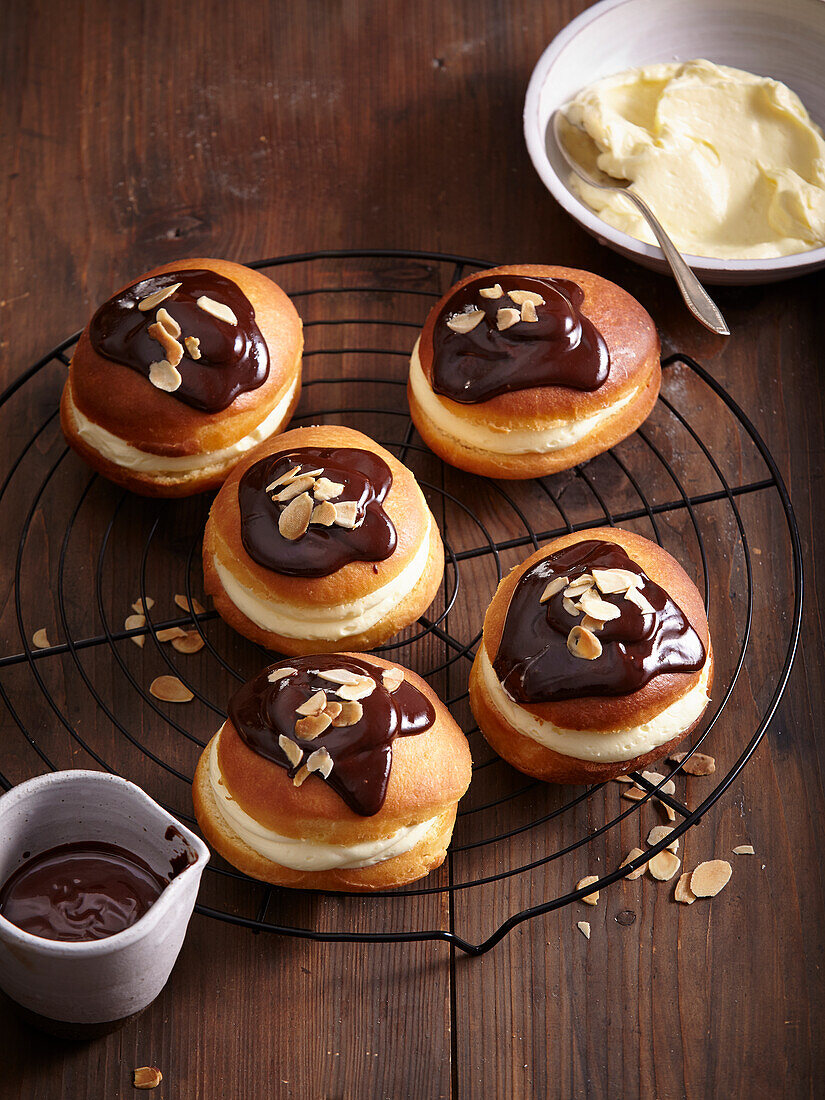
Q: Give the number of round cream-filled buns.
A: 5